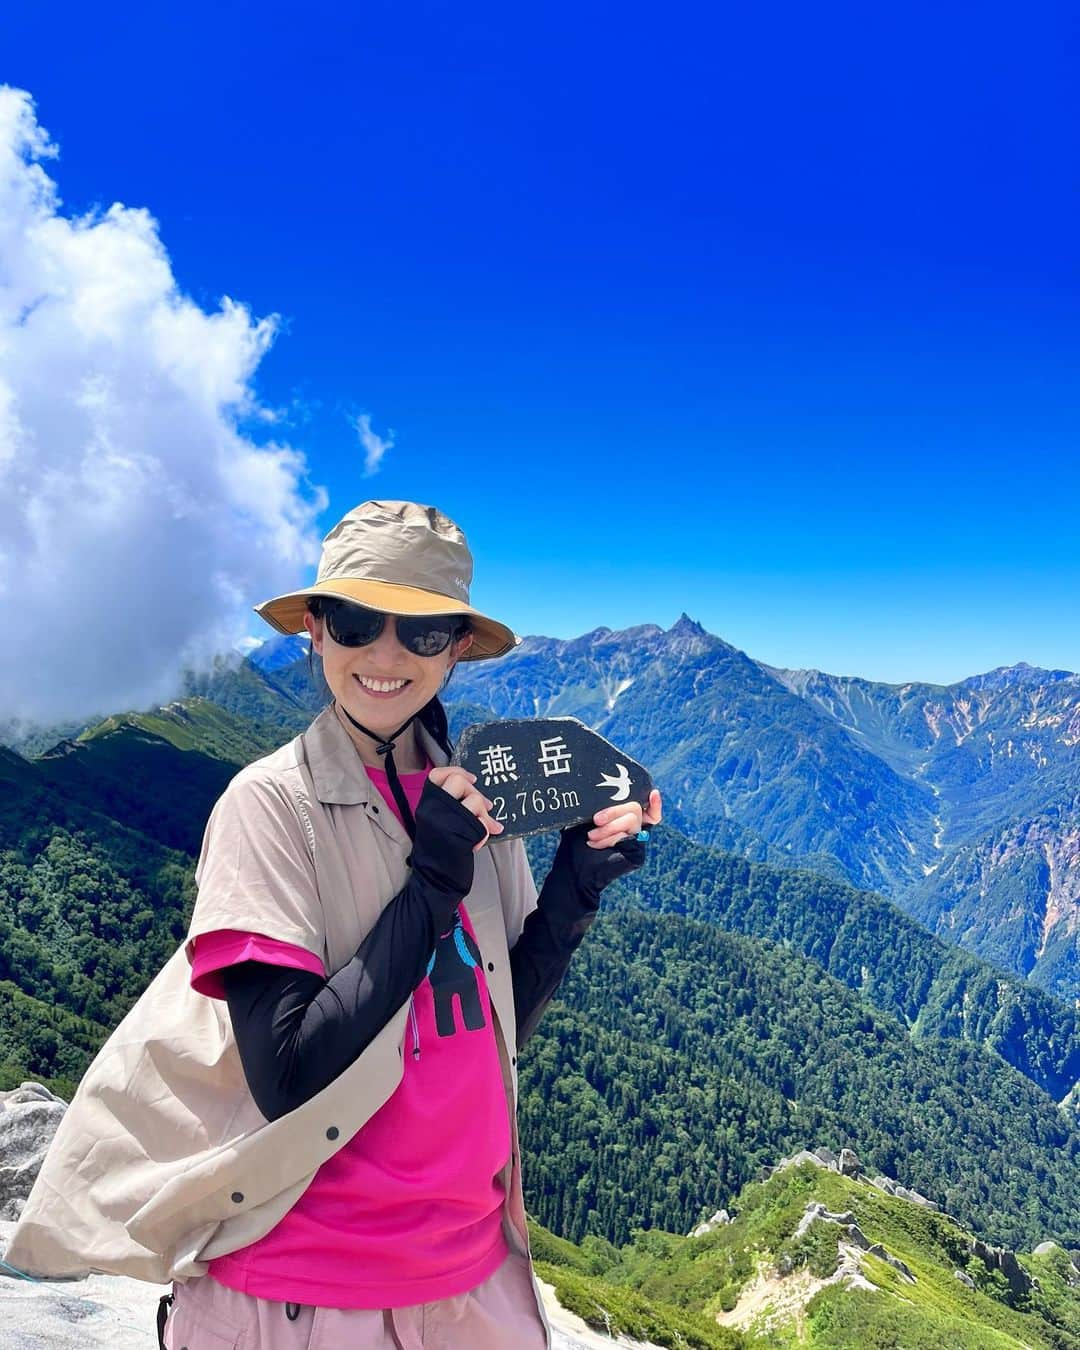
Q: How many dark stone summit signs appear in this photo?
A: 1